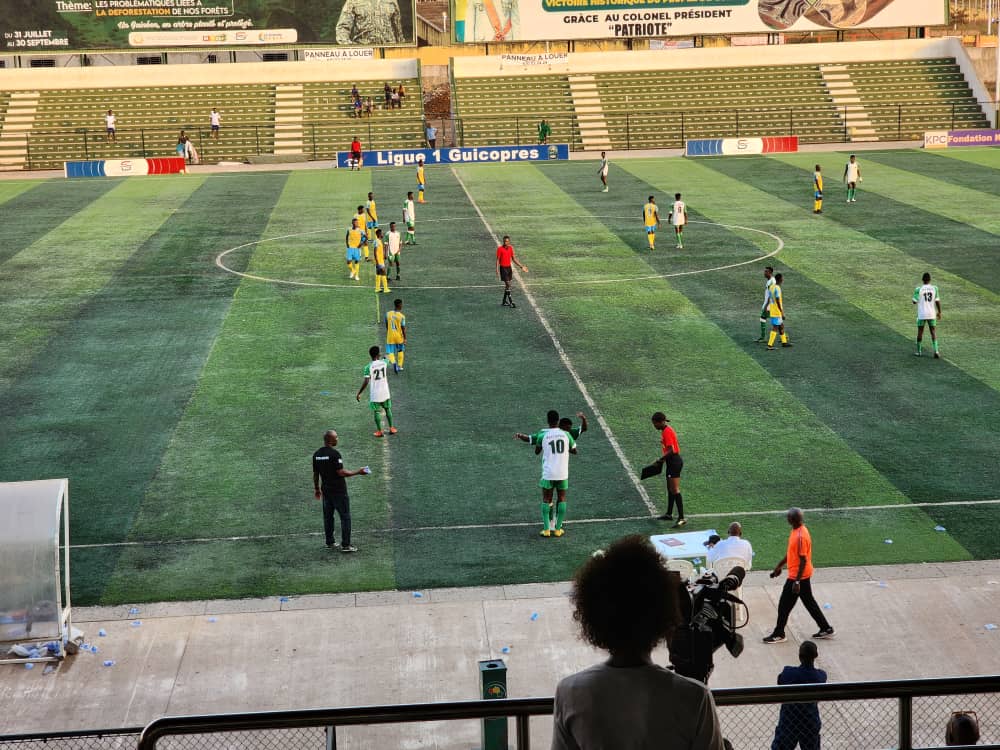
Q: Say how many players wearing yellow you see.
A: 9